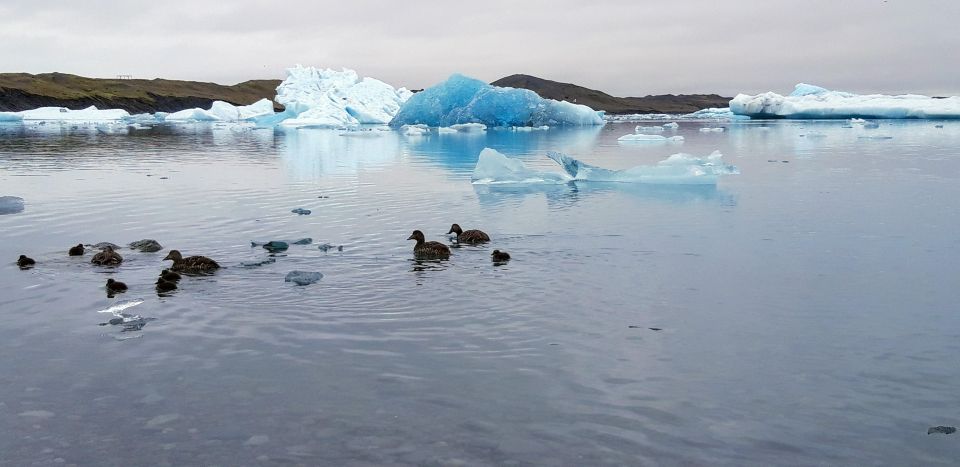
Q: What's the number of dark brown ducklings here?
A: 6